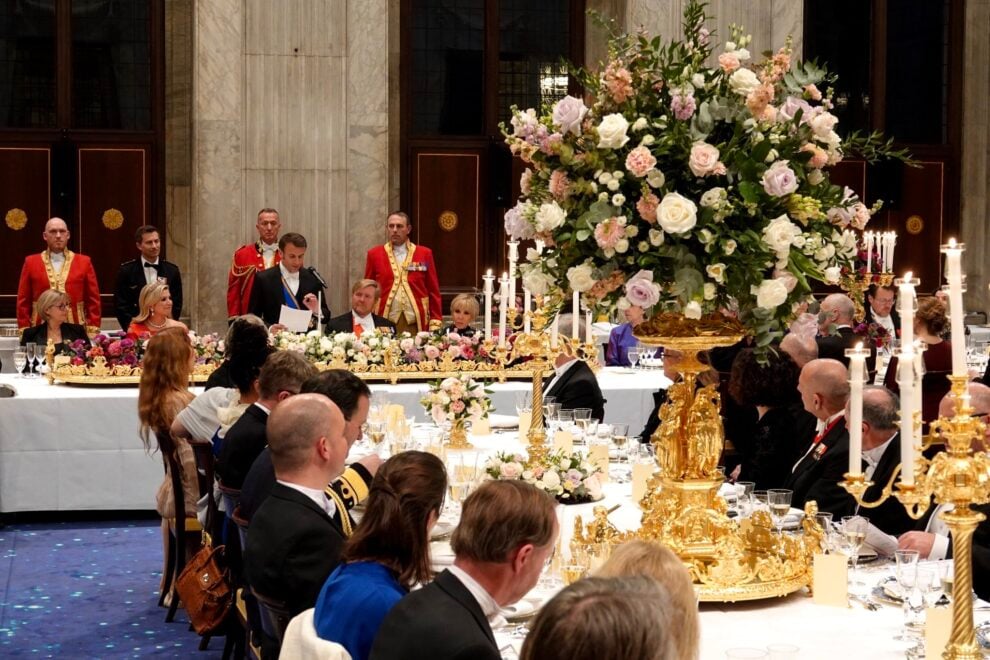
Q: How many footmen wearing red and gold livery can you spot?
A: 3